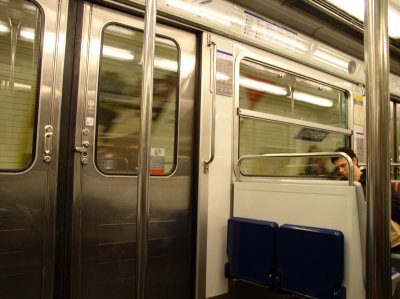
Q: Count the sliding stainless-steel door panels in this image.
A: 2